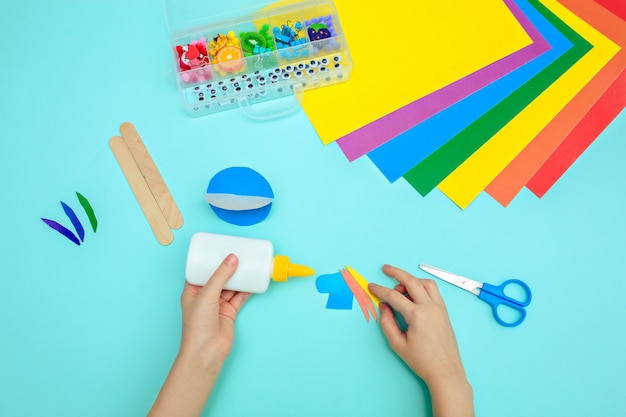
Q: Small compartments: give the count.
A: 5